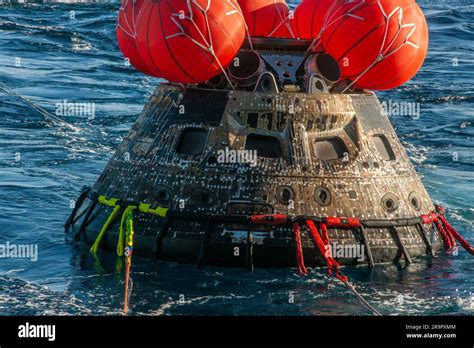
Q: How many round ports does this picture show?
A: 6